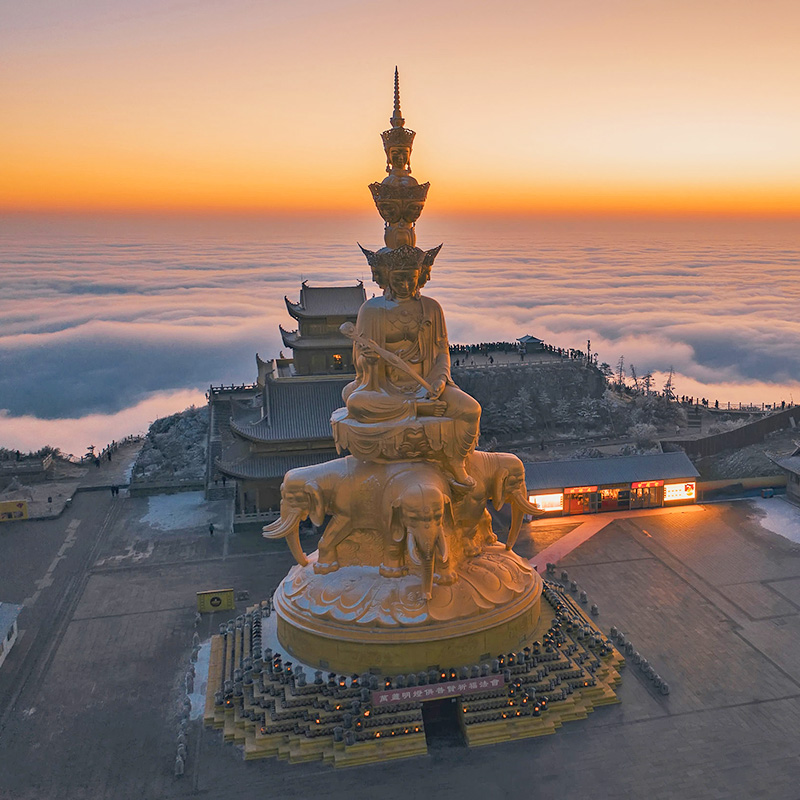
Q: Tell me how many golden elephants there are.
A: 3